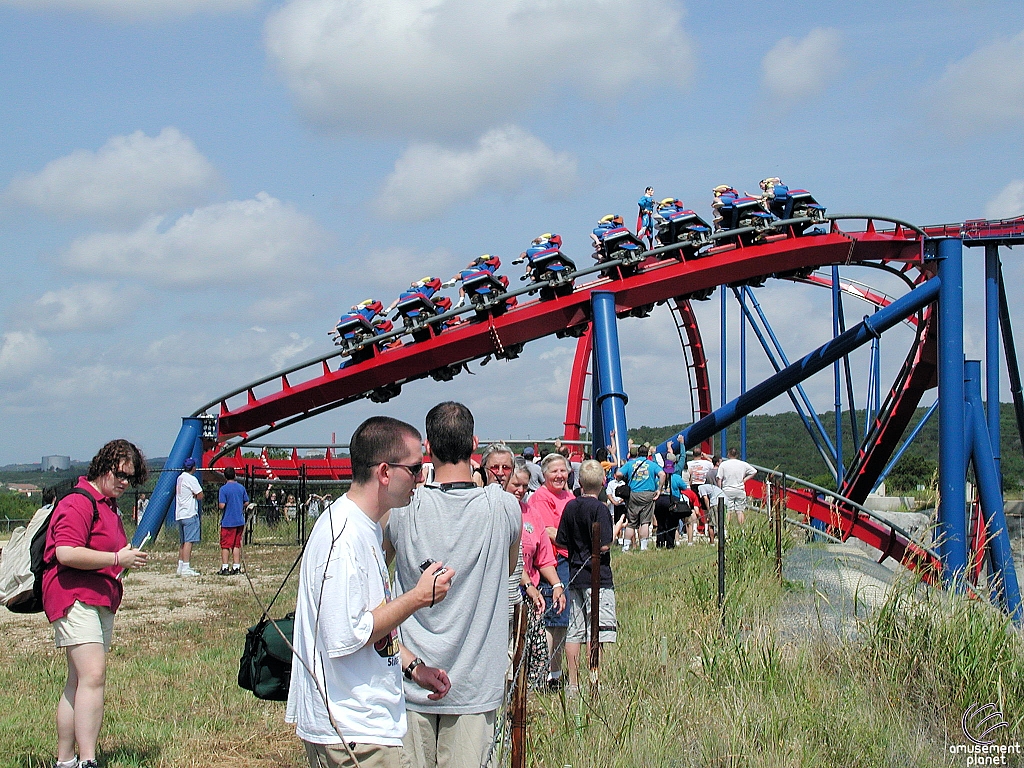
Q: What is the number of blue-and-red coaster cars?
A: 8